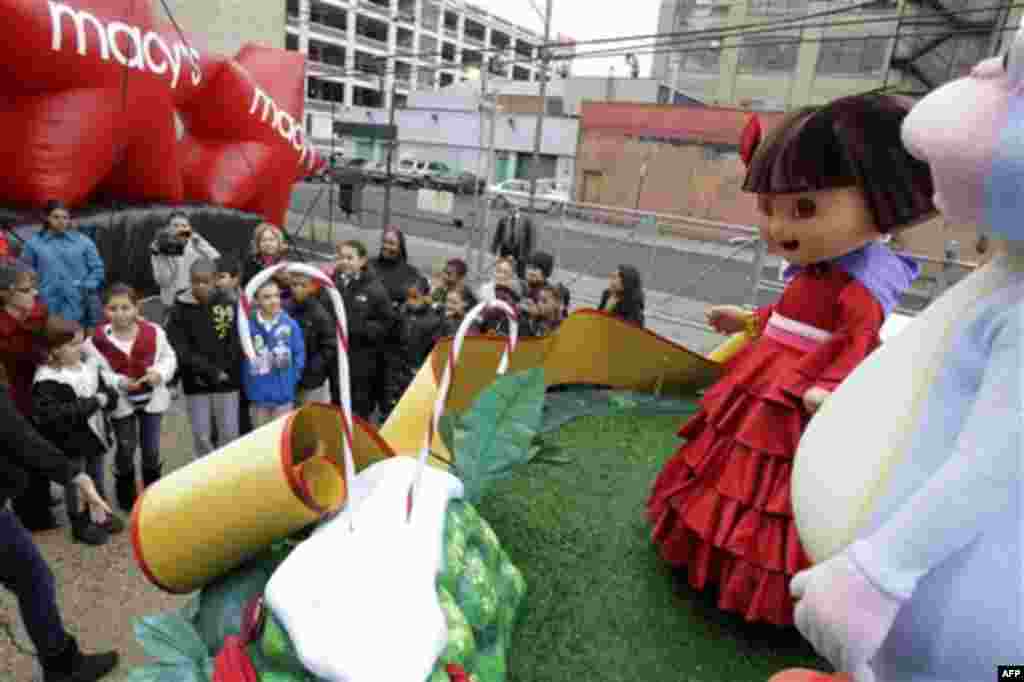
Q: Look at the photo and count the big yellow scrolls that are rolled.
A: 1